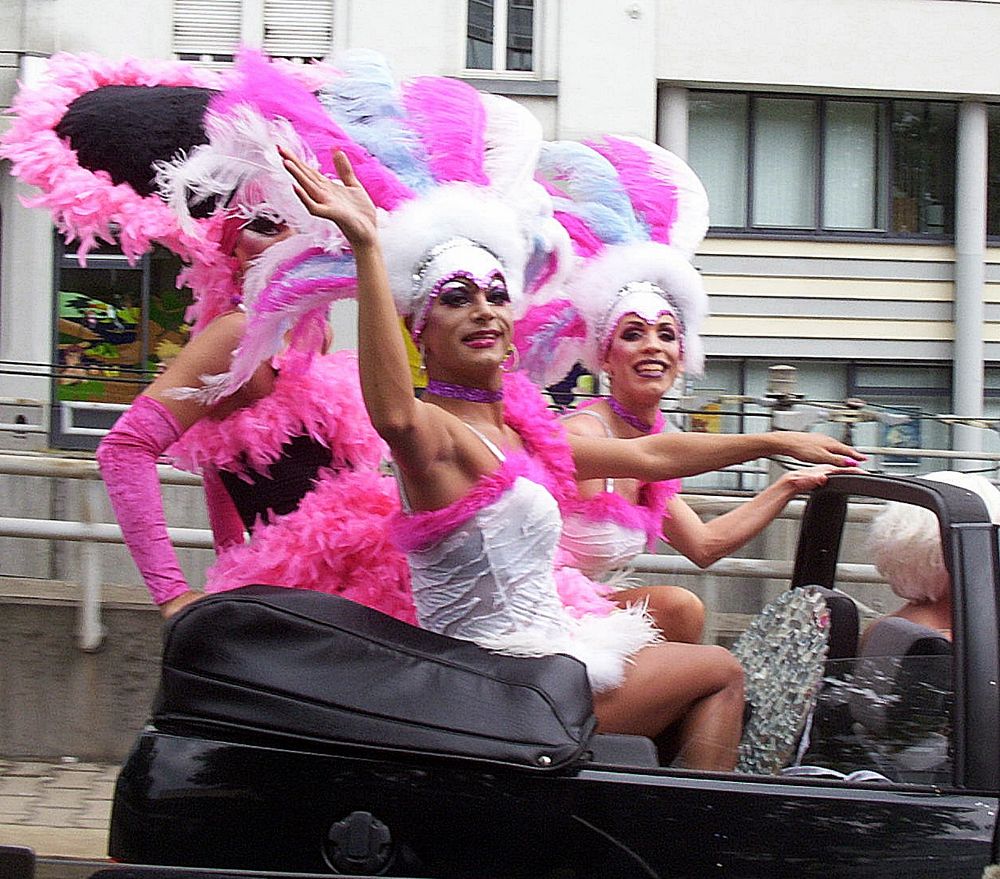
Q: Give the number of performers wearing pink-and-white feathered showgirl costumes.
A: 2